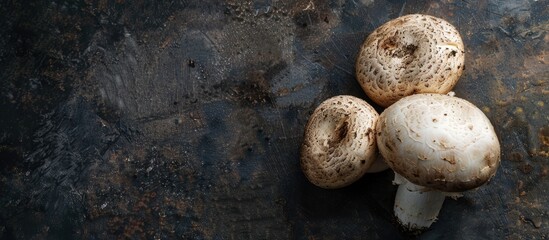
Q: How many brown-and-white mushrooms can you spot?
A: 3